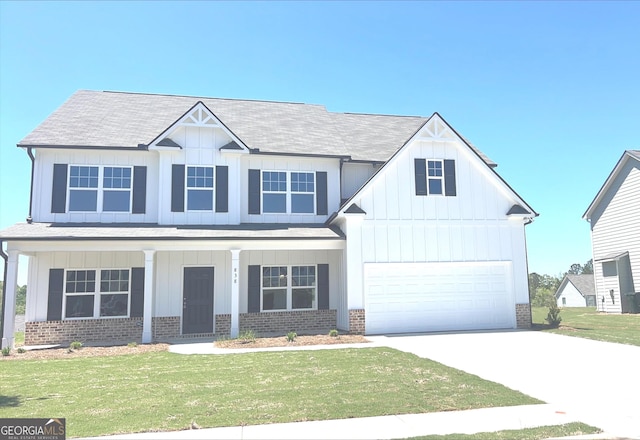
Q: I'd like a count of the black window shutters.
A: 12